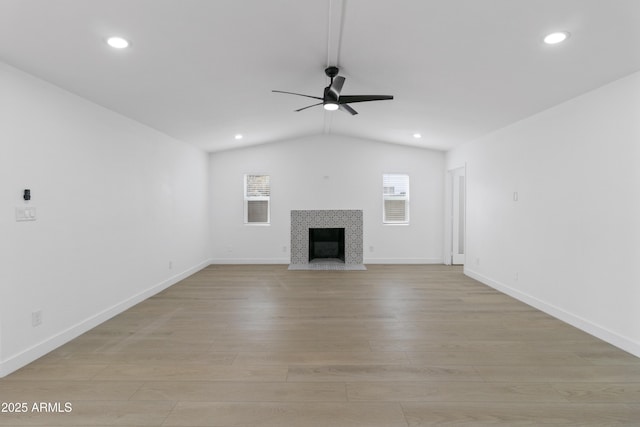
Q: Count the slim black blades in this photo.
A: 5